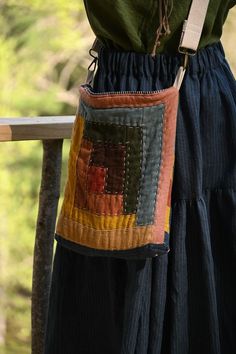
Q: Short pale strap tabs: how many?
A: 2